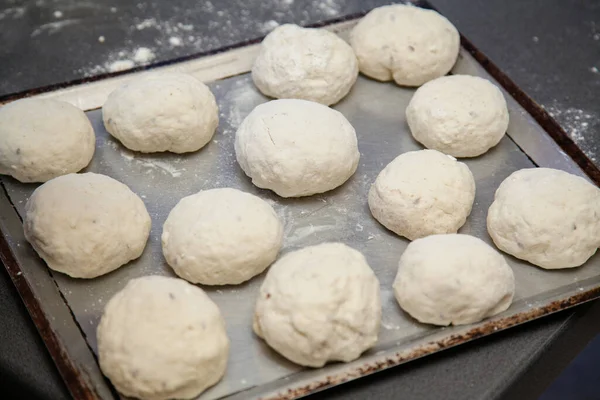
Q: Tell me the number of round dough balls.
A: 13